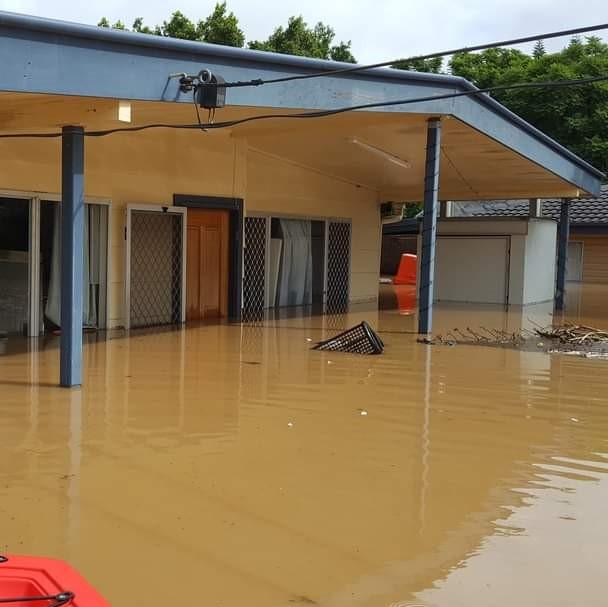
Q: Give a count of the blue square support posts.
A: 3